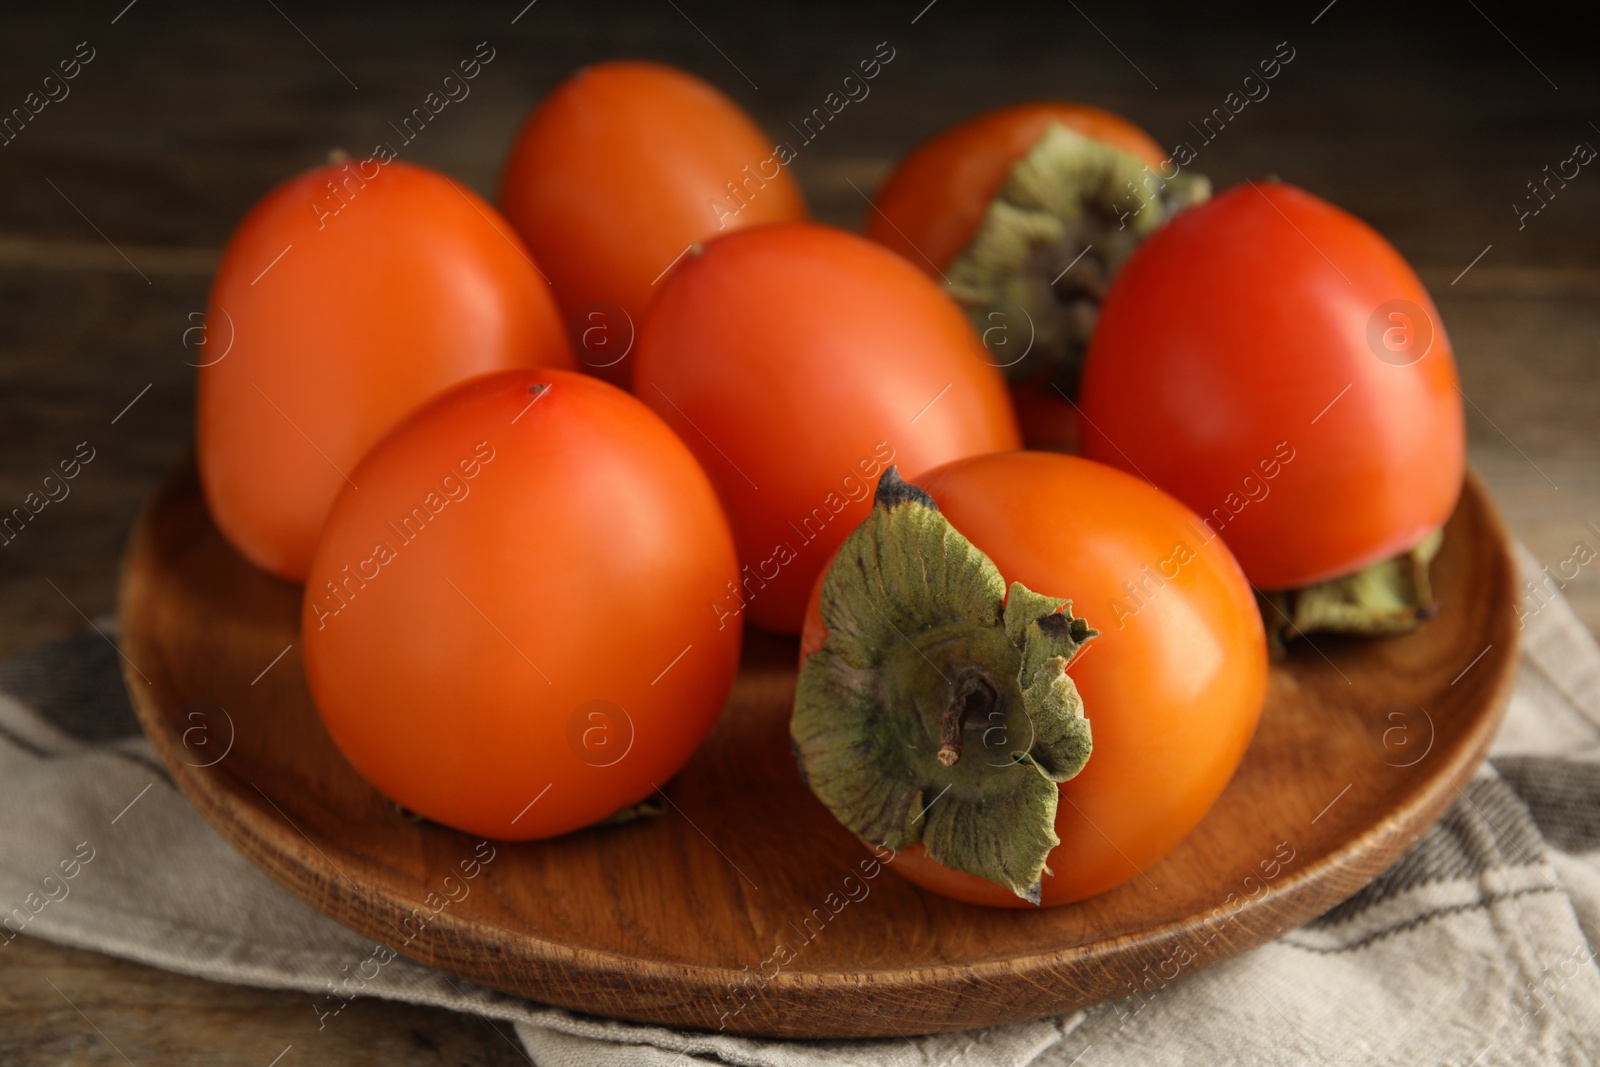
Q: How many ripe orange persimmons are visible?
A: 7